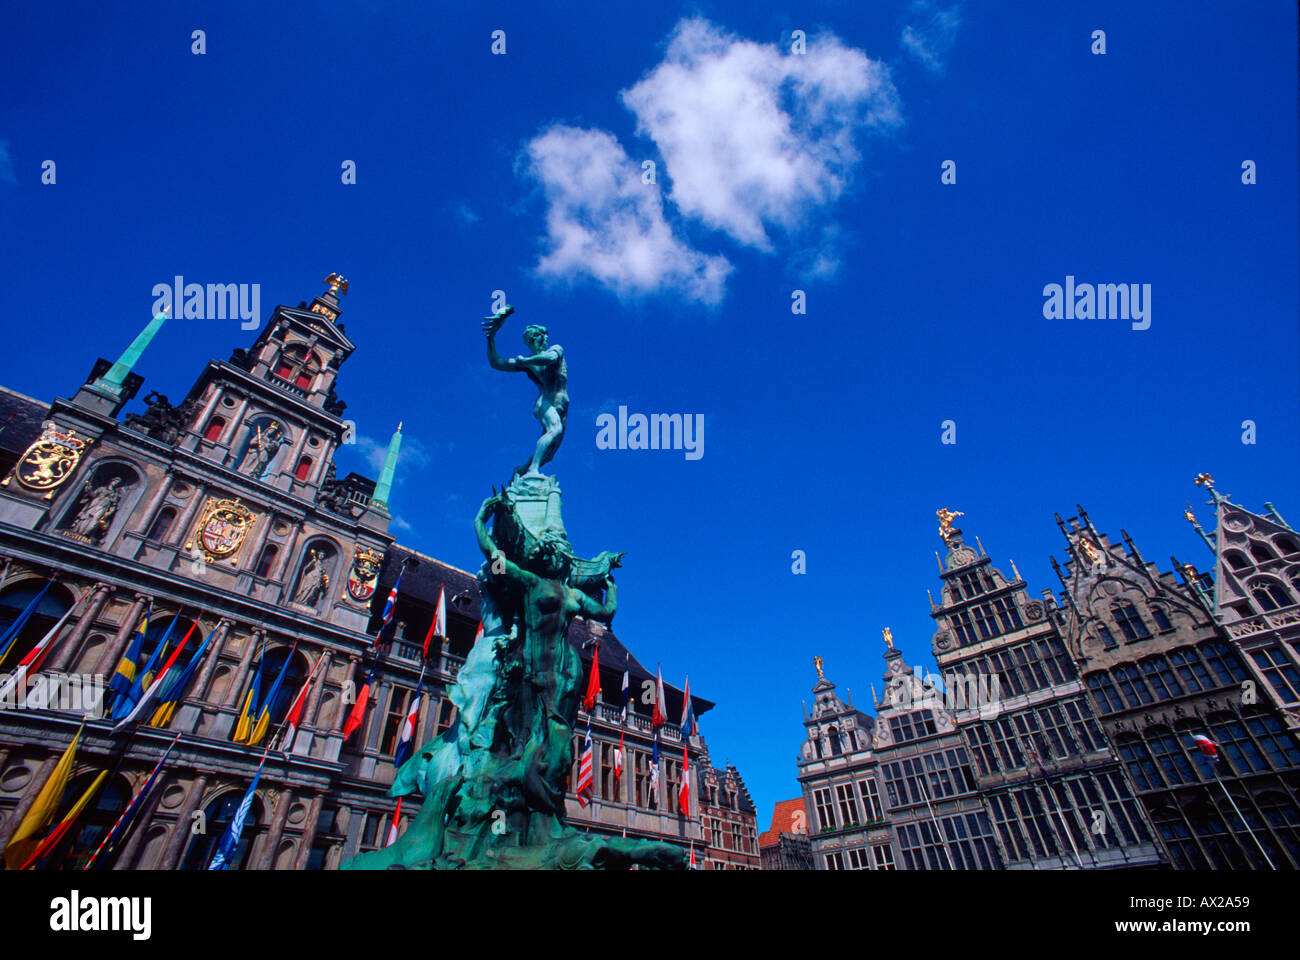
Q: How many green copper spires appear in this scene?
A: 2